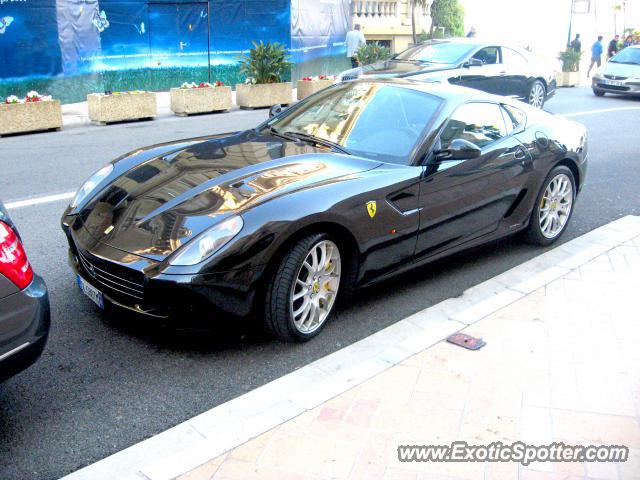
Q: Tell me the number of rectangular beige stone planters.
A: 6